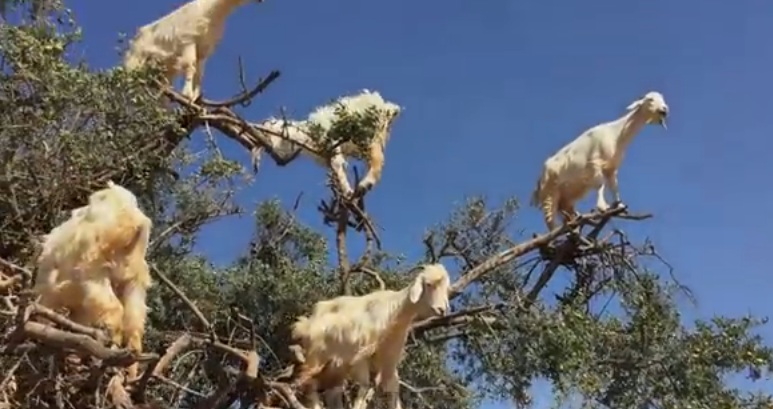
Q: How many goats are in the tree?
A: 5